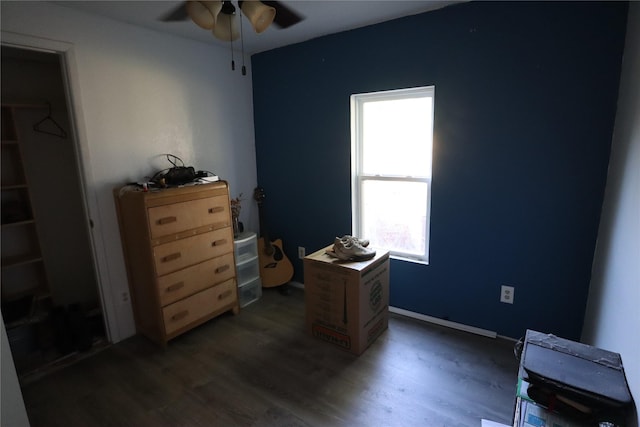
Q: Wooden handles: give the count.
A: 8